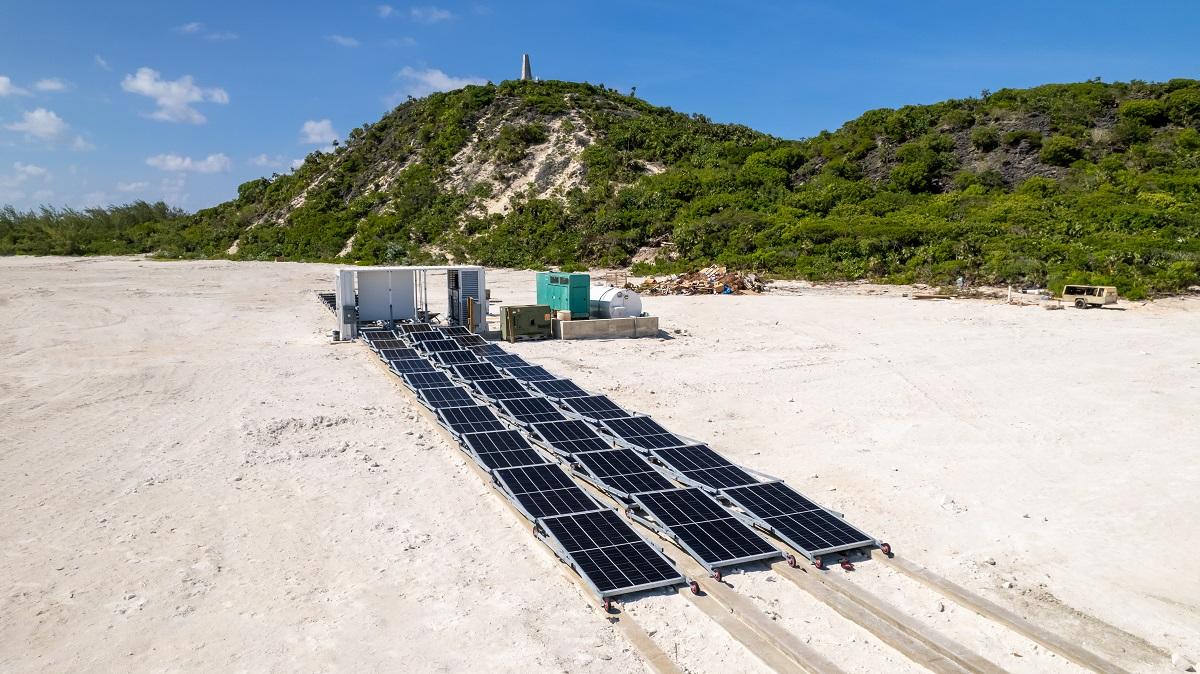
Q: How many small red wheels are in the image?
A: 6